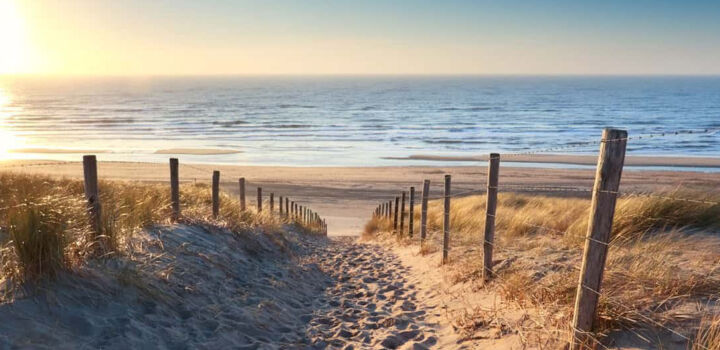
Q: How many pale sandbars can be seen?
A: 3